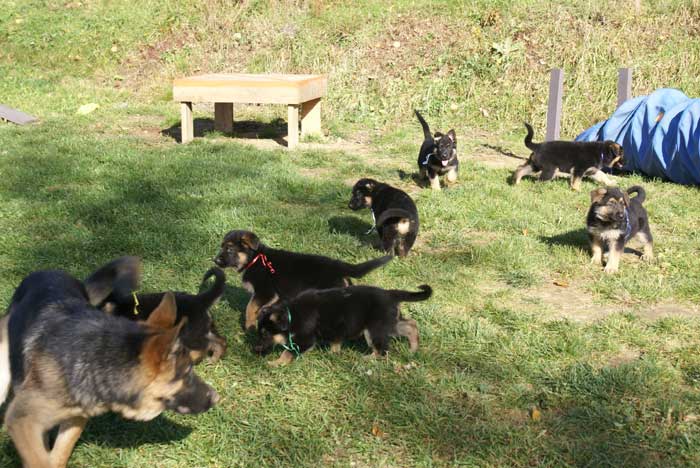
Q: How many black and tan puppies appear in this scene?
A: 7